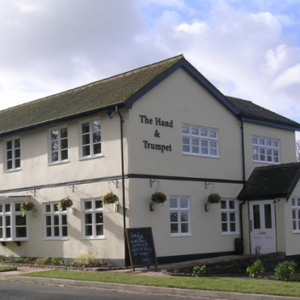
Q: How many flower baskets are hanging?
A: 5